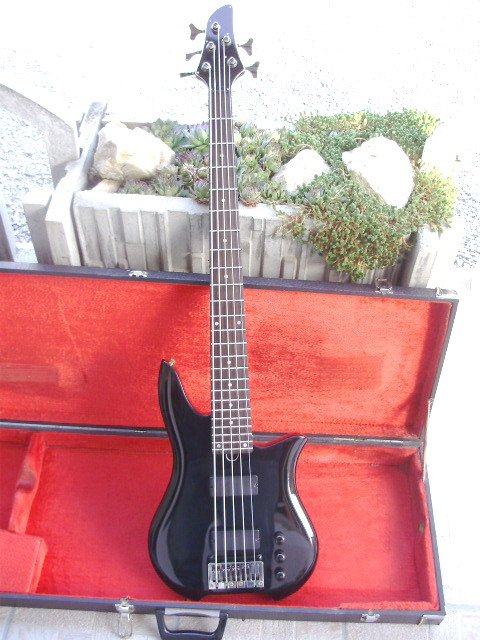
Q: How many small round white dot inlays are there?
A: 12